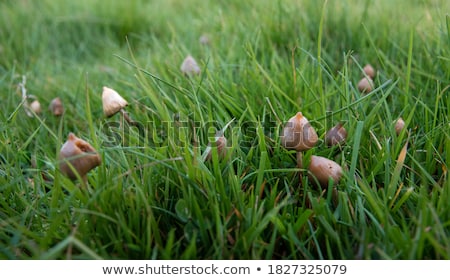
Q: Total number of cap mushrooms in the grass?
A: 13